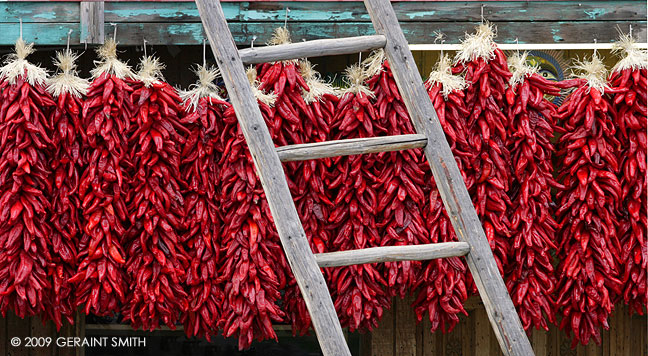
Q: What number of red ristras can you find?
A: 15